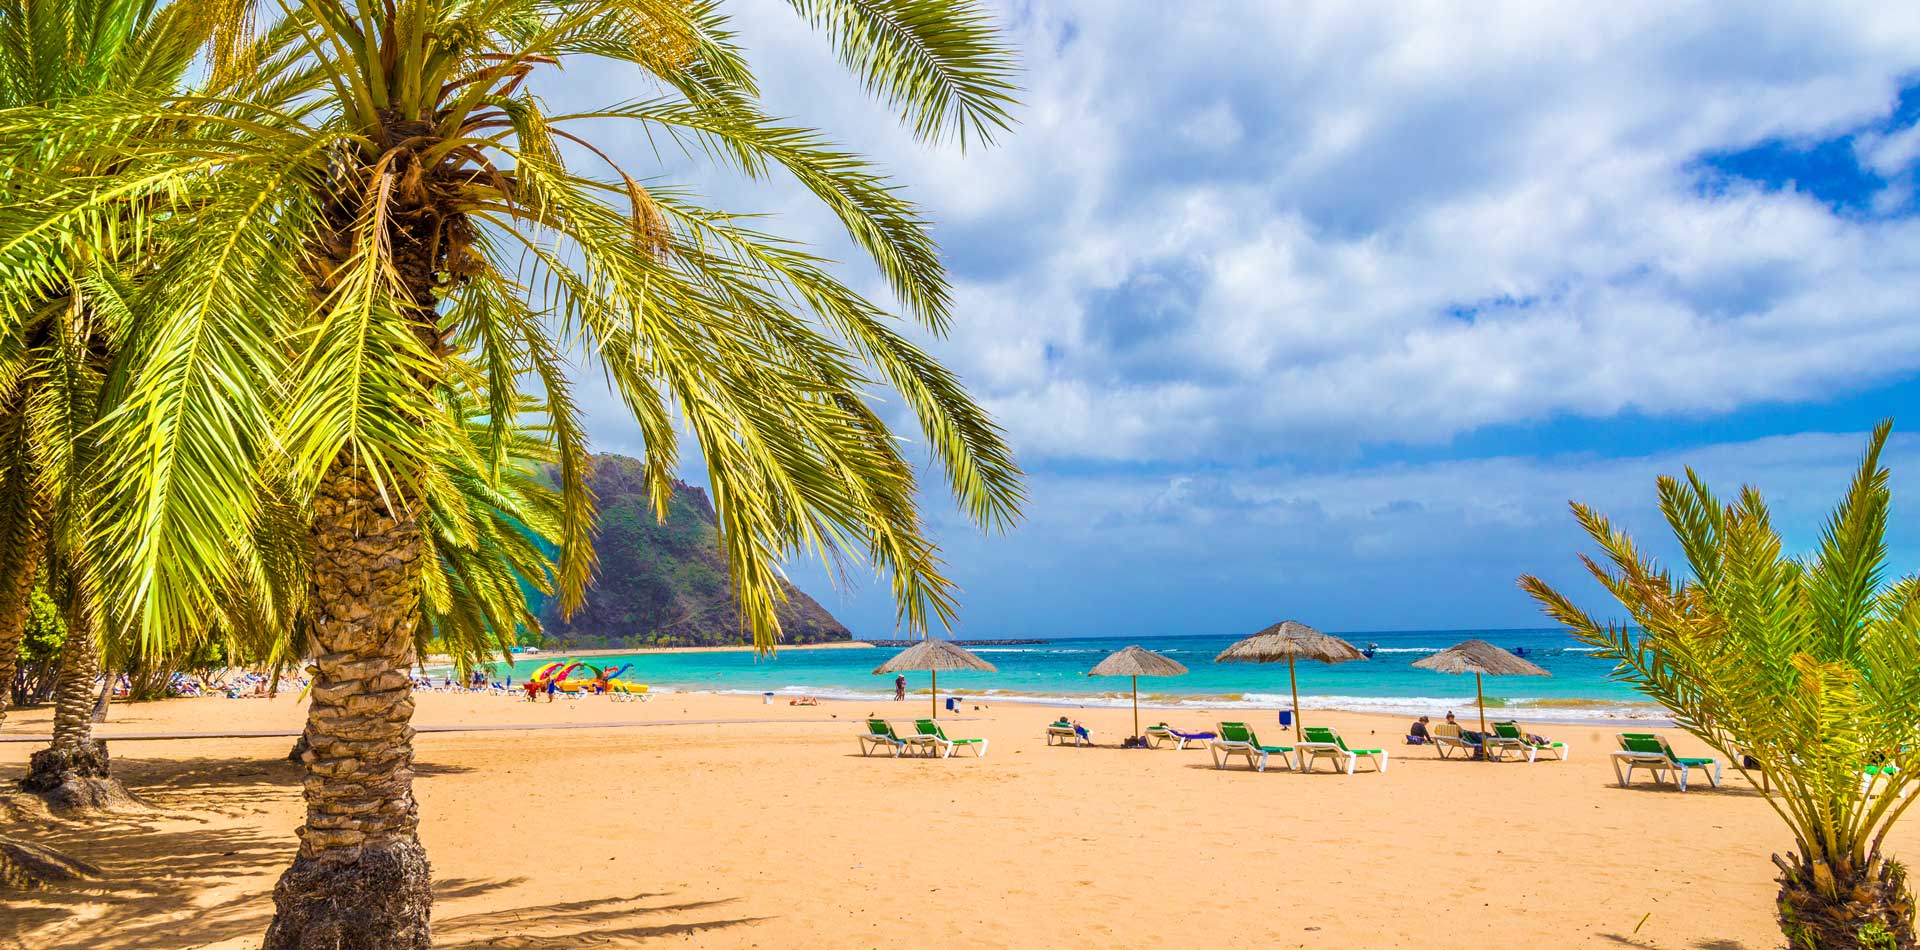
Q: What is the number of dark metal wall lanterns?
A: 0